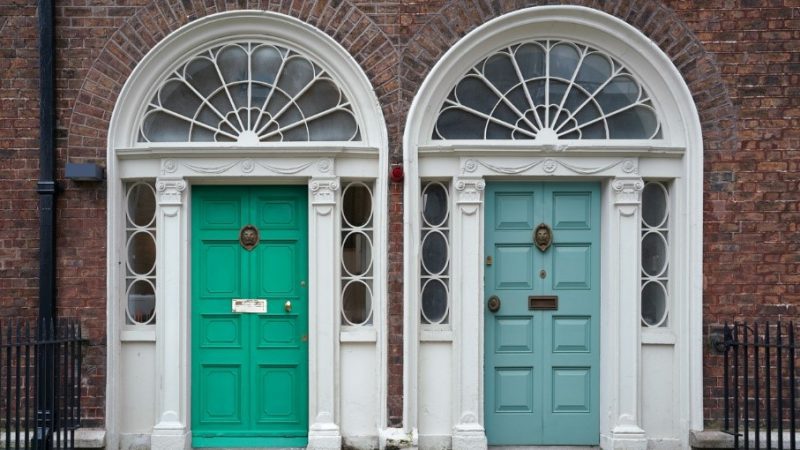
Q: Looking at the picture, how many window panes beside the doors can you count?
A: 12